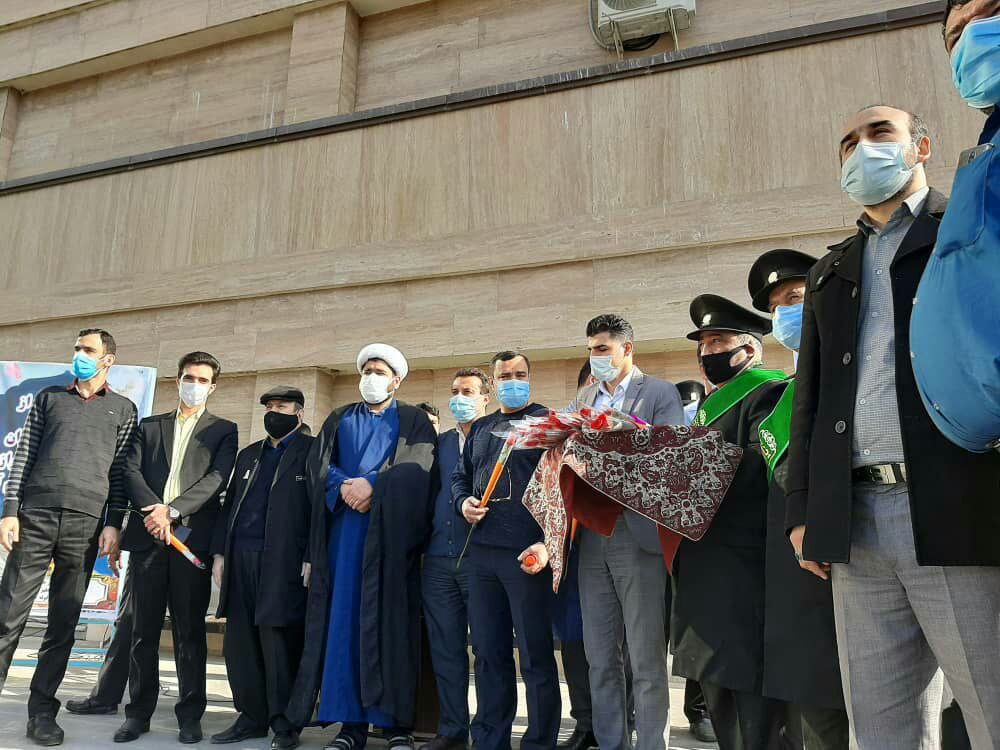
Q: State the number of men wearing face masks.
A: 11